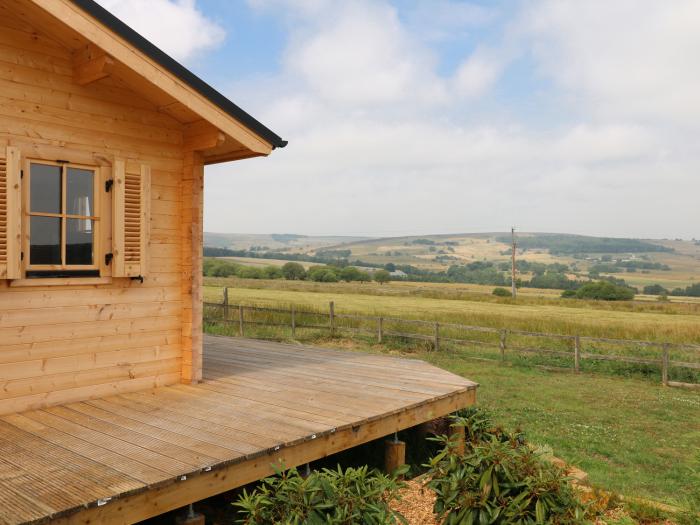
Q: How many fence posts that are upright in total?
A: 9